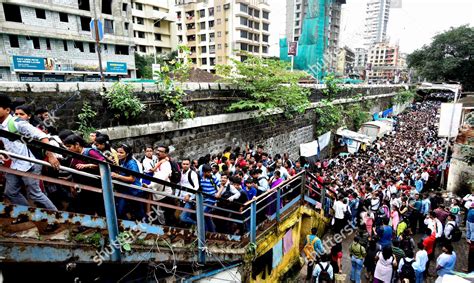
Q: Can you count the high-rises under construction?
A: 2